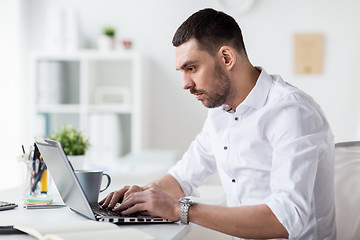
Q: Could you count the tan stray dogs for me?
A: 0